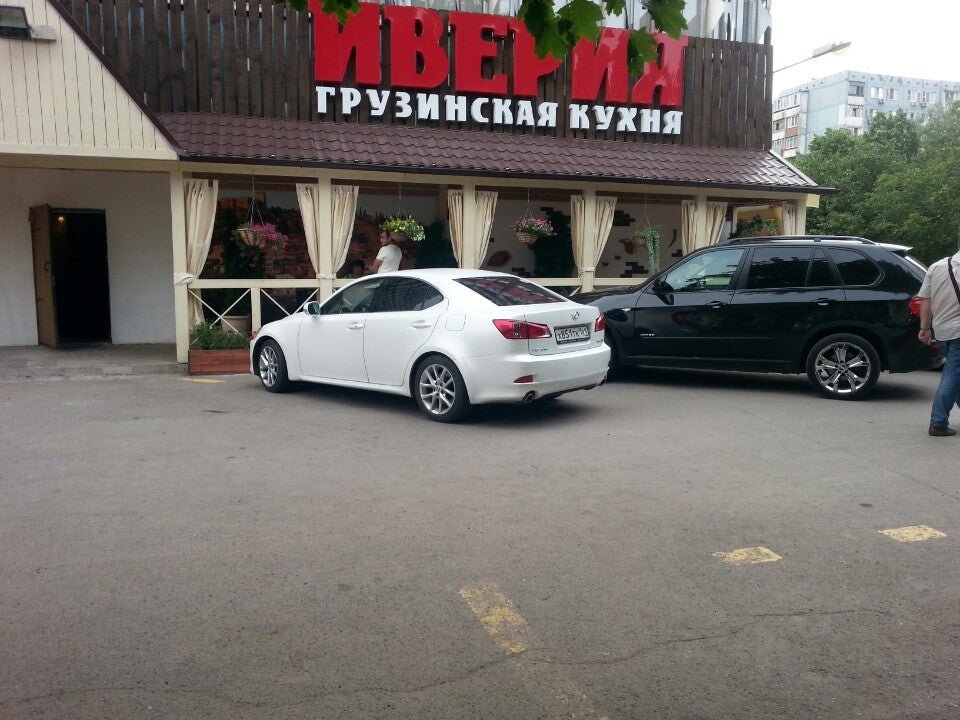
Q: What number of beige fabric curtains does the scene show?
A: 10